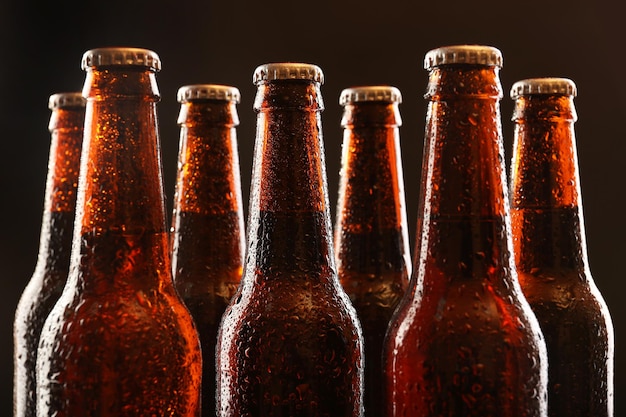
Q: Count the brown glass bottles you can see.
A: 7